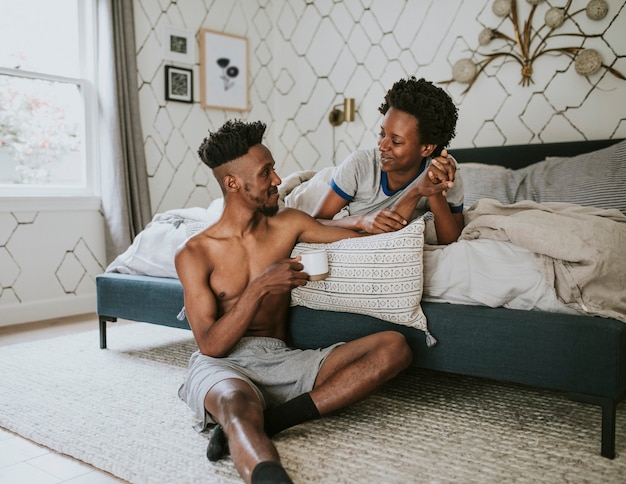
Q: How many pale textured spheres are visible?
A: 7